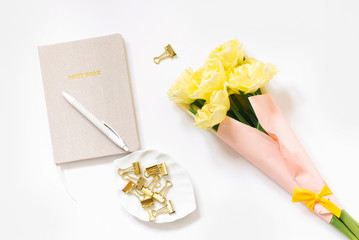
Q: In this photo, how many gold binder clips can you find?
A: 10